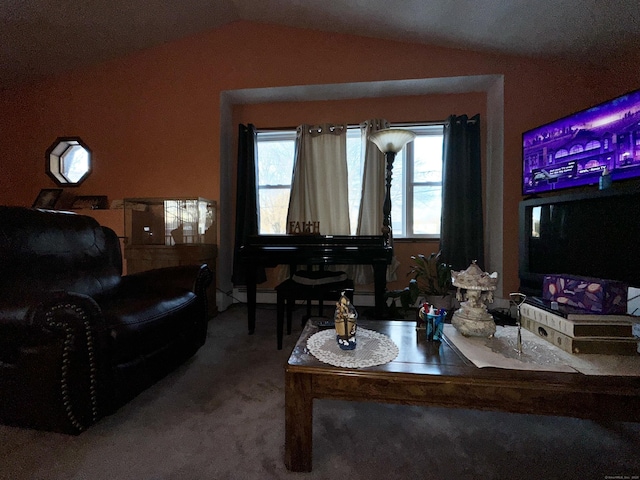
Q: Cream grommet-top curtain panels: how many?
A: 2